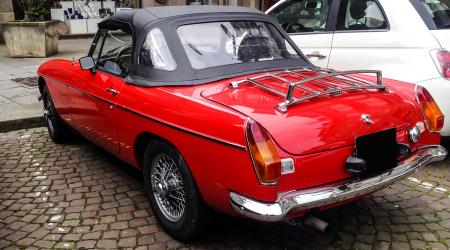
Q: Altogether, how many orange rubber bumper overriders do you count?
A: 0